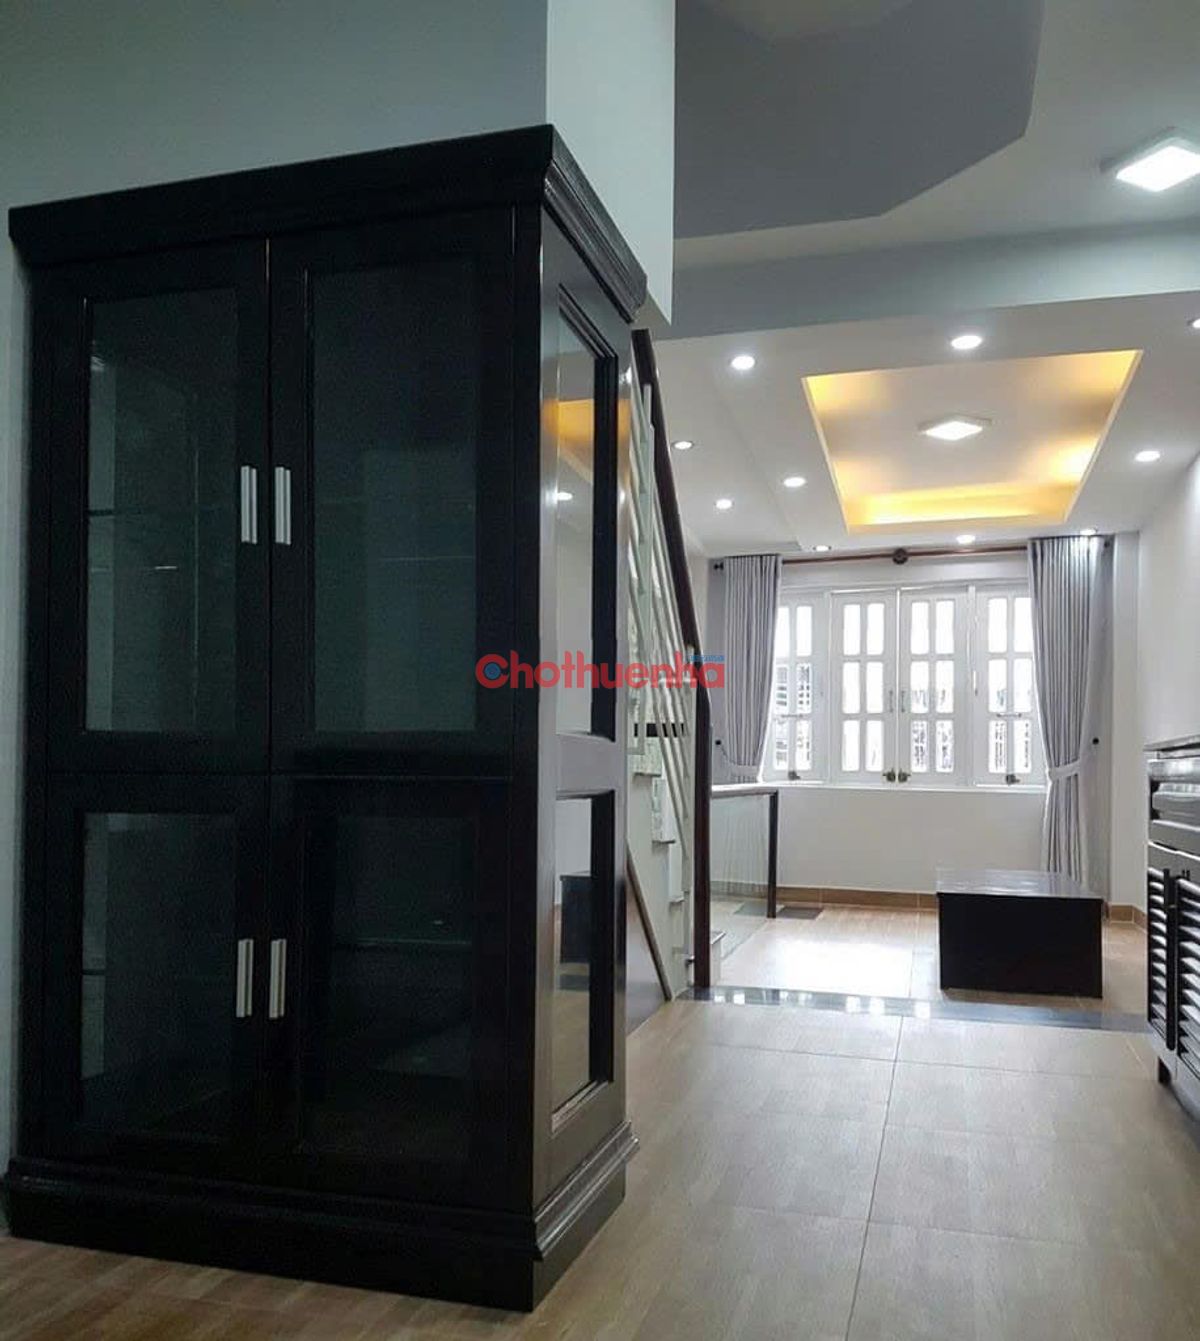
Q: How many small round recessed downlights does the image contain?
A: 10